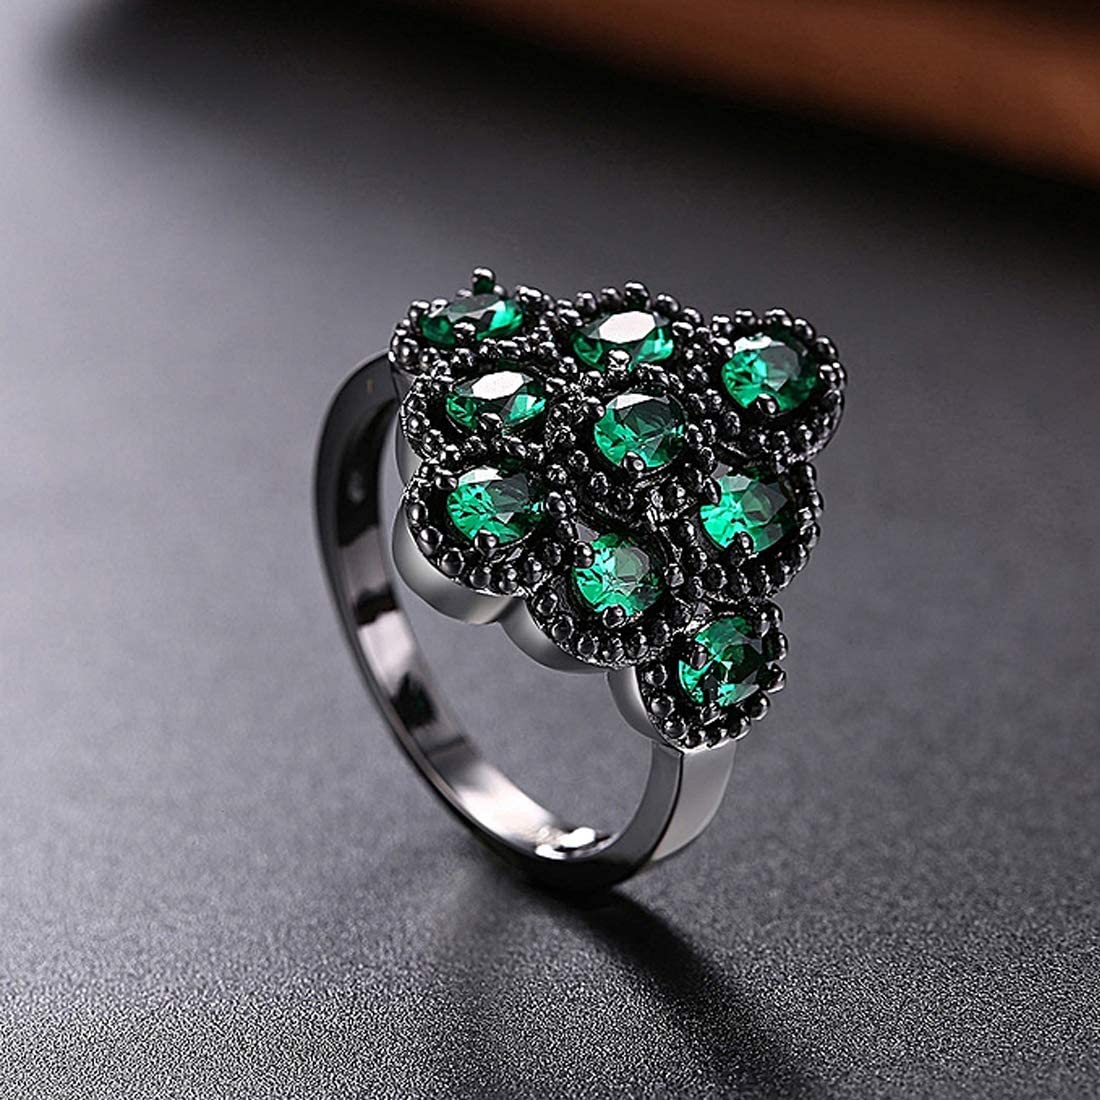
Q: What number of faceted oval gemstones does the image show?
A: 9